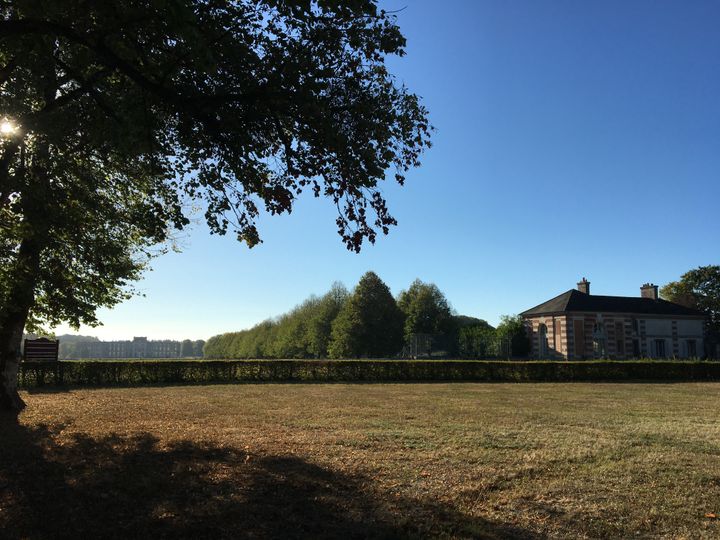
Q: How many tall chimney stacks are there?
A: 2